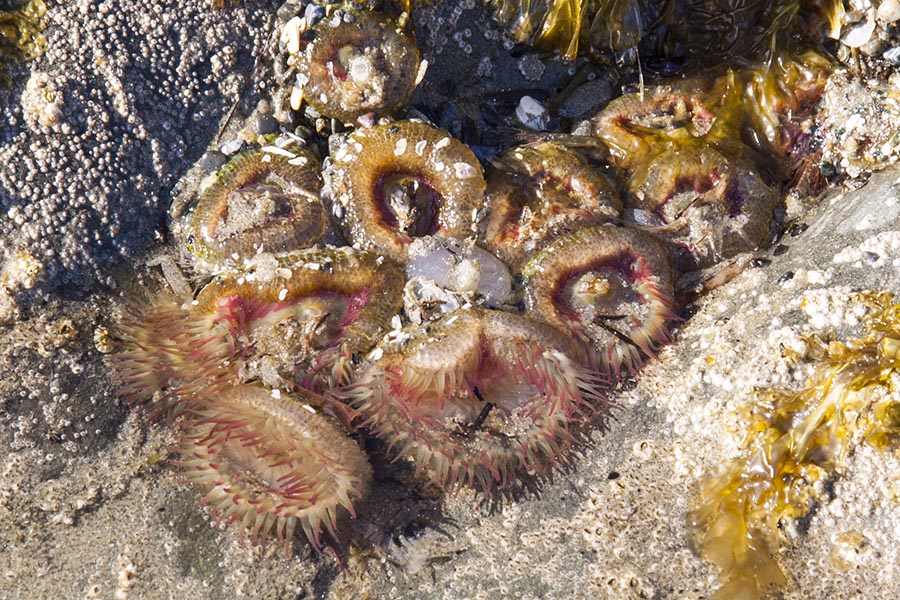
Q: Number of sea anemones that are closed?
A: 6